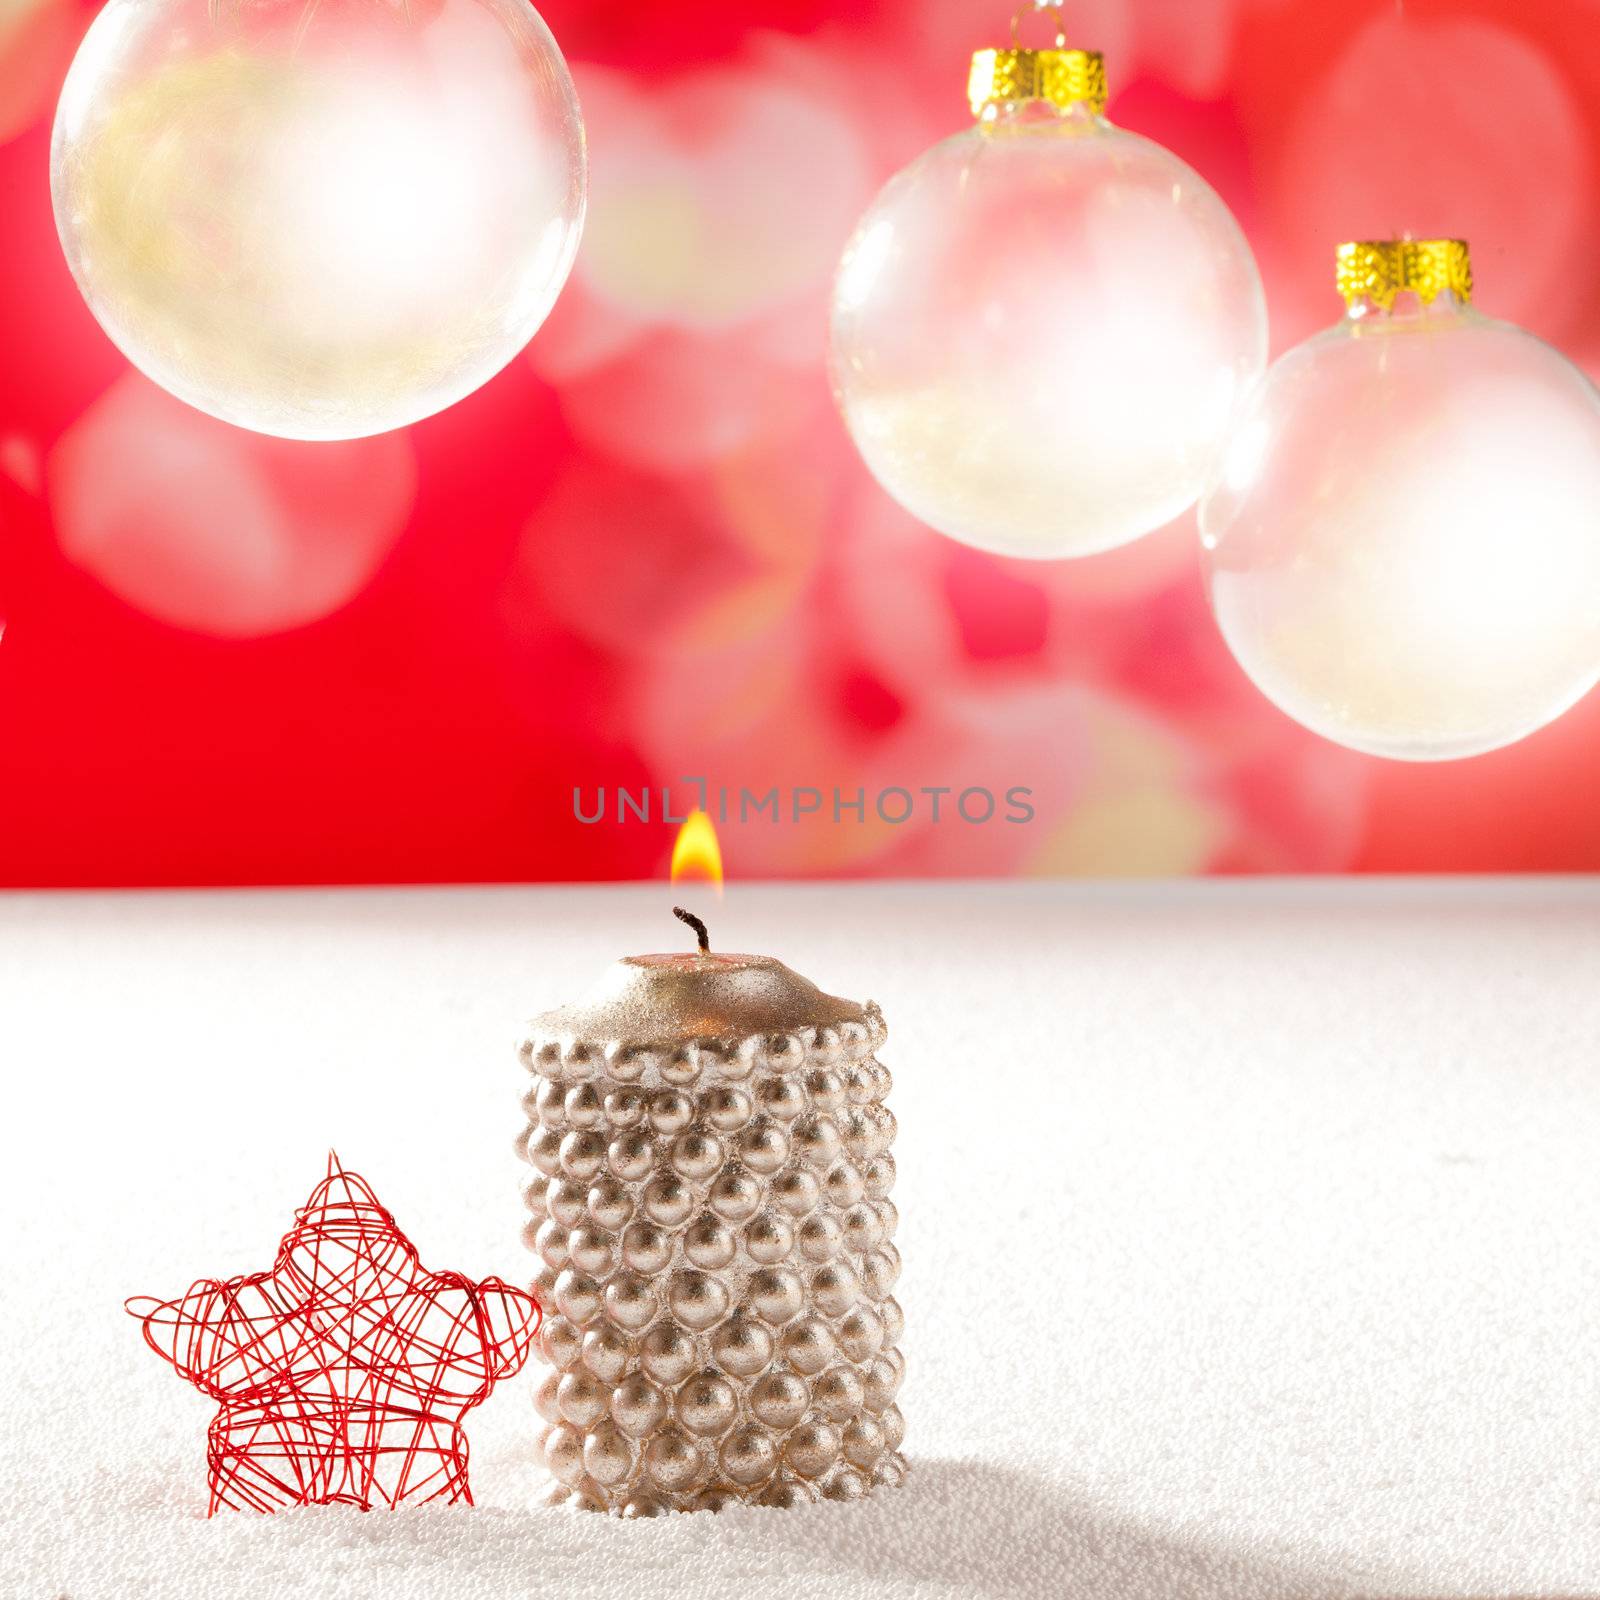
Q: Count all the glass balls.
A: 3